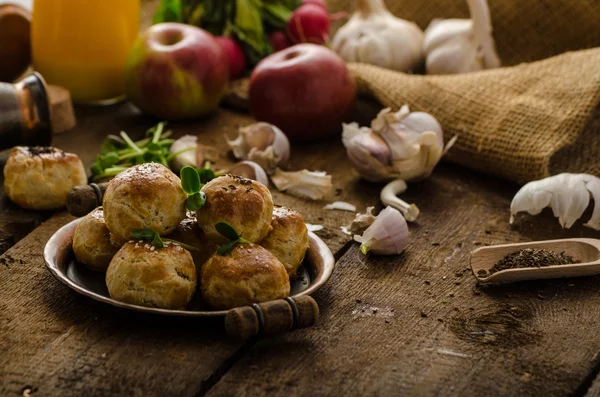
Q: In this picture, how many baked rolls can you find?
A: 8